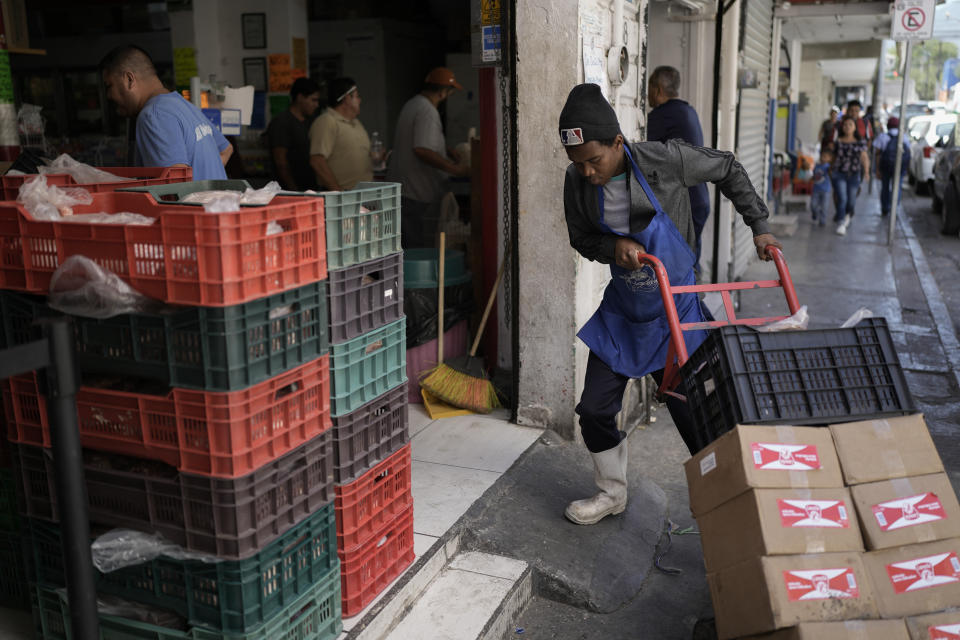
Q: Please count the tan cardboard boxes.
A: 8